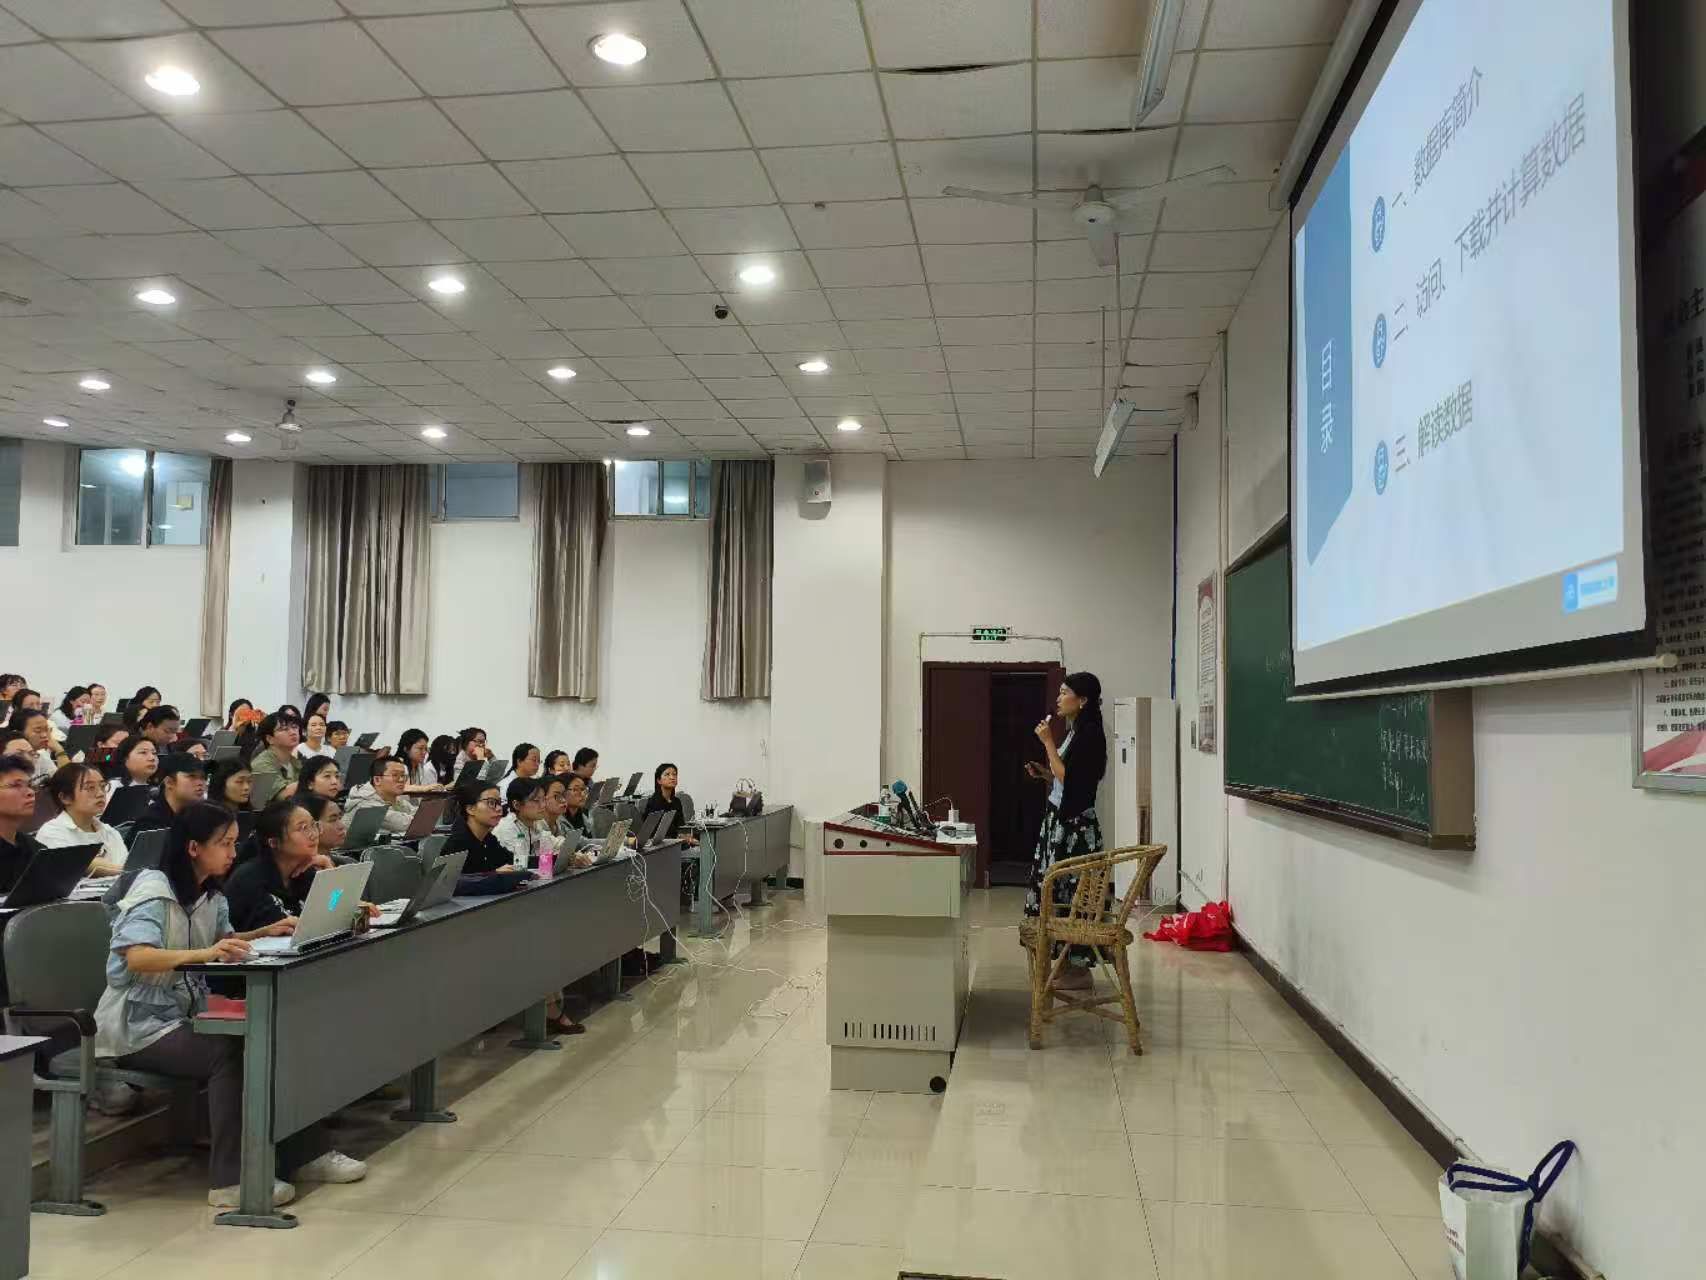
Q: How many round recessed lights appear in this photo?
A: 14